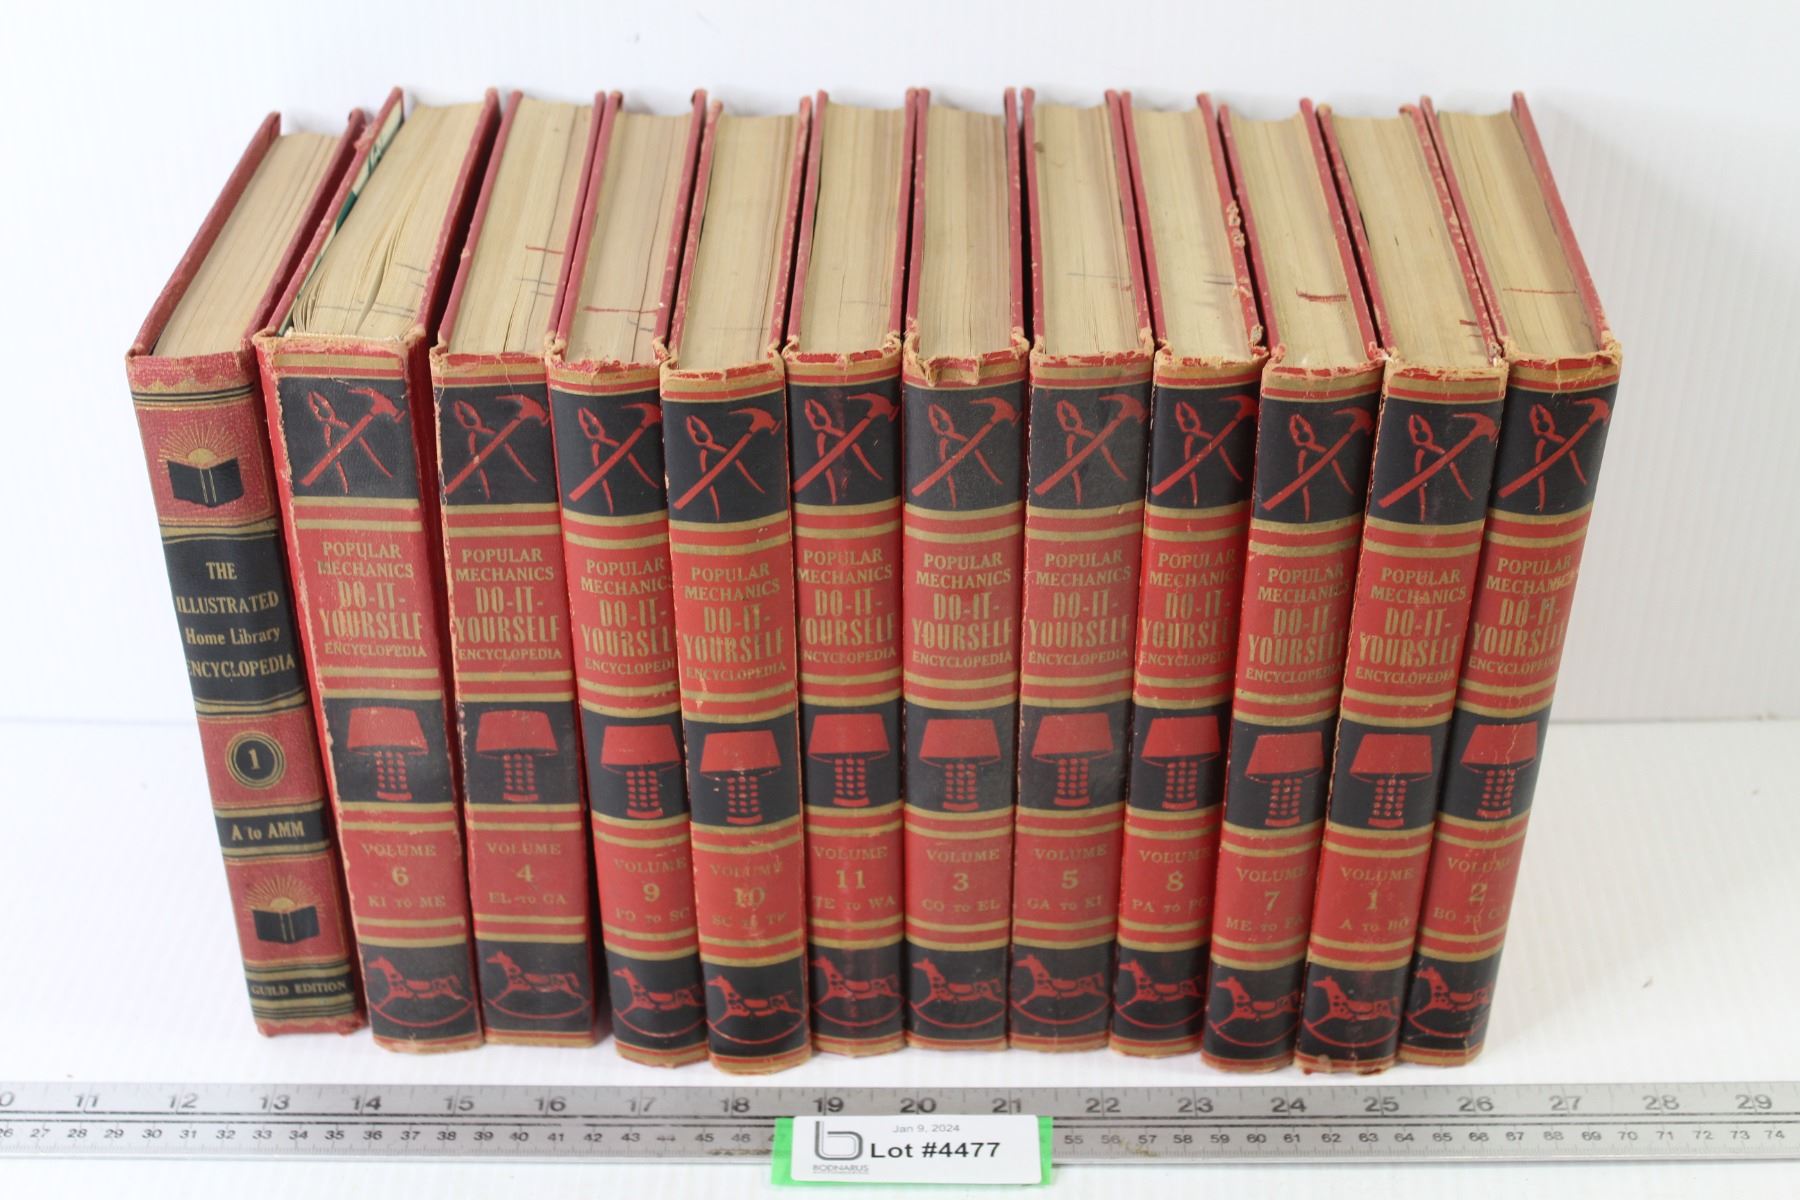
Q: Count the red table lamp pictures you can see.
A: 11